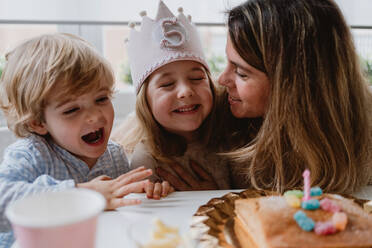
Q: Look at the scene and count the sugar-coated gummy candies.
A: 8